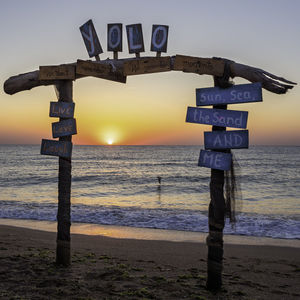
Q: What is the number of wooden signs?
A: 15